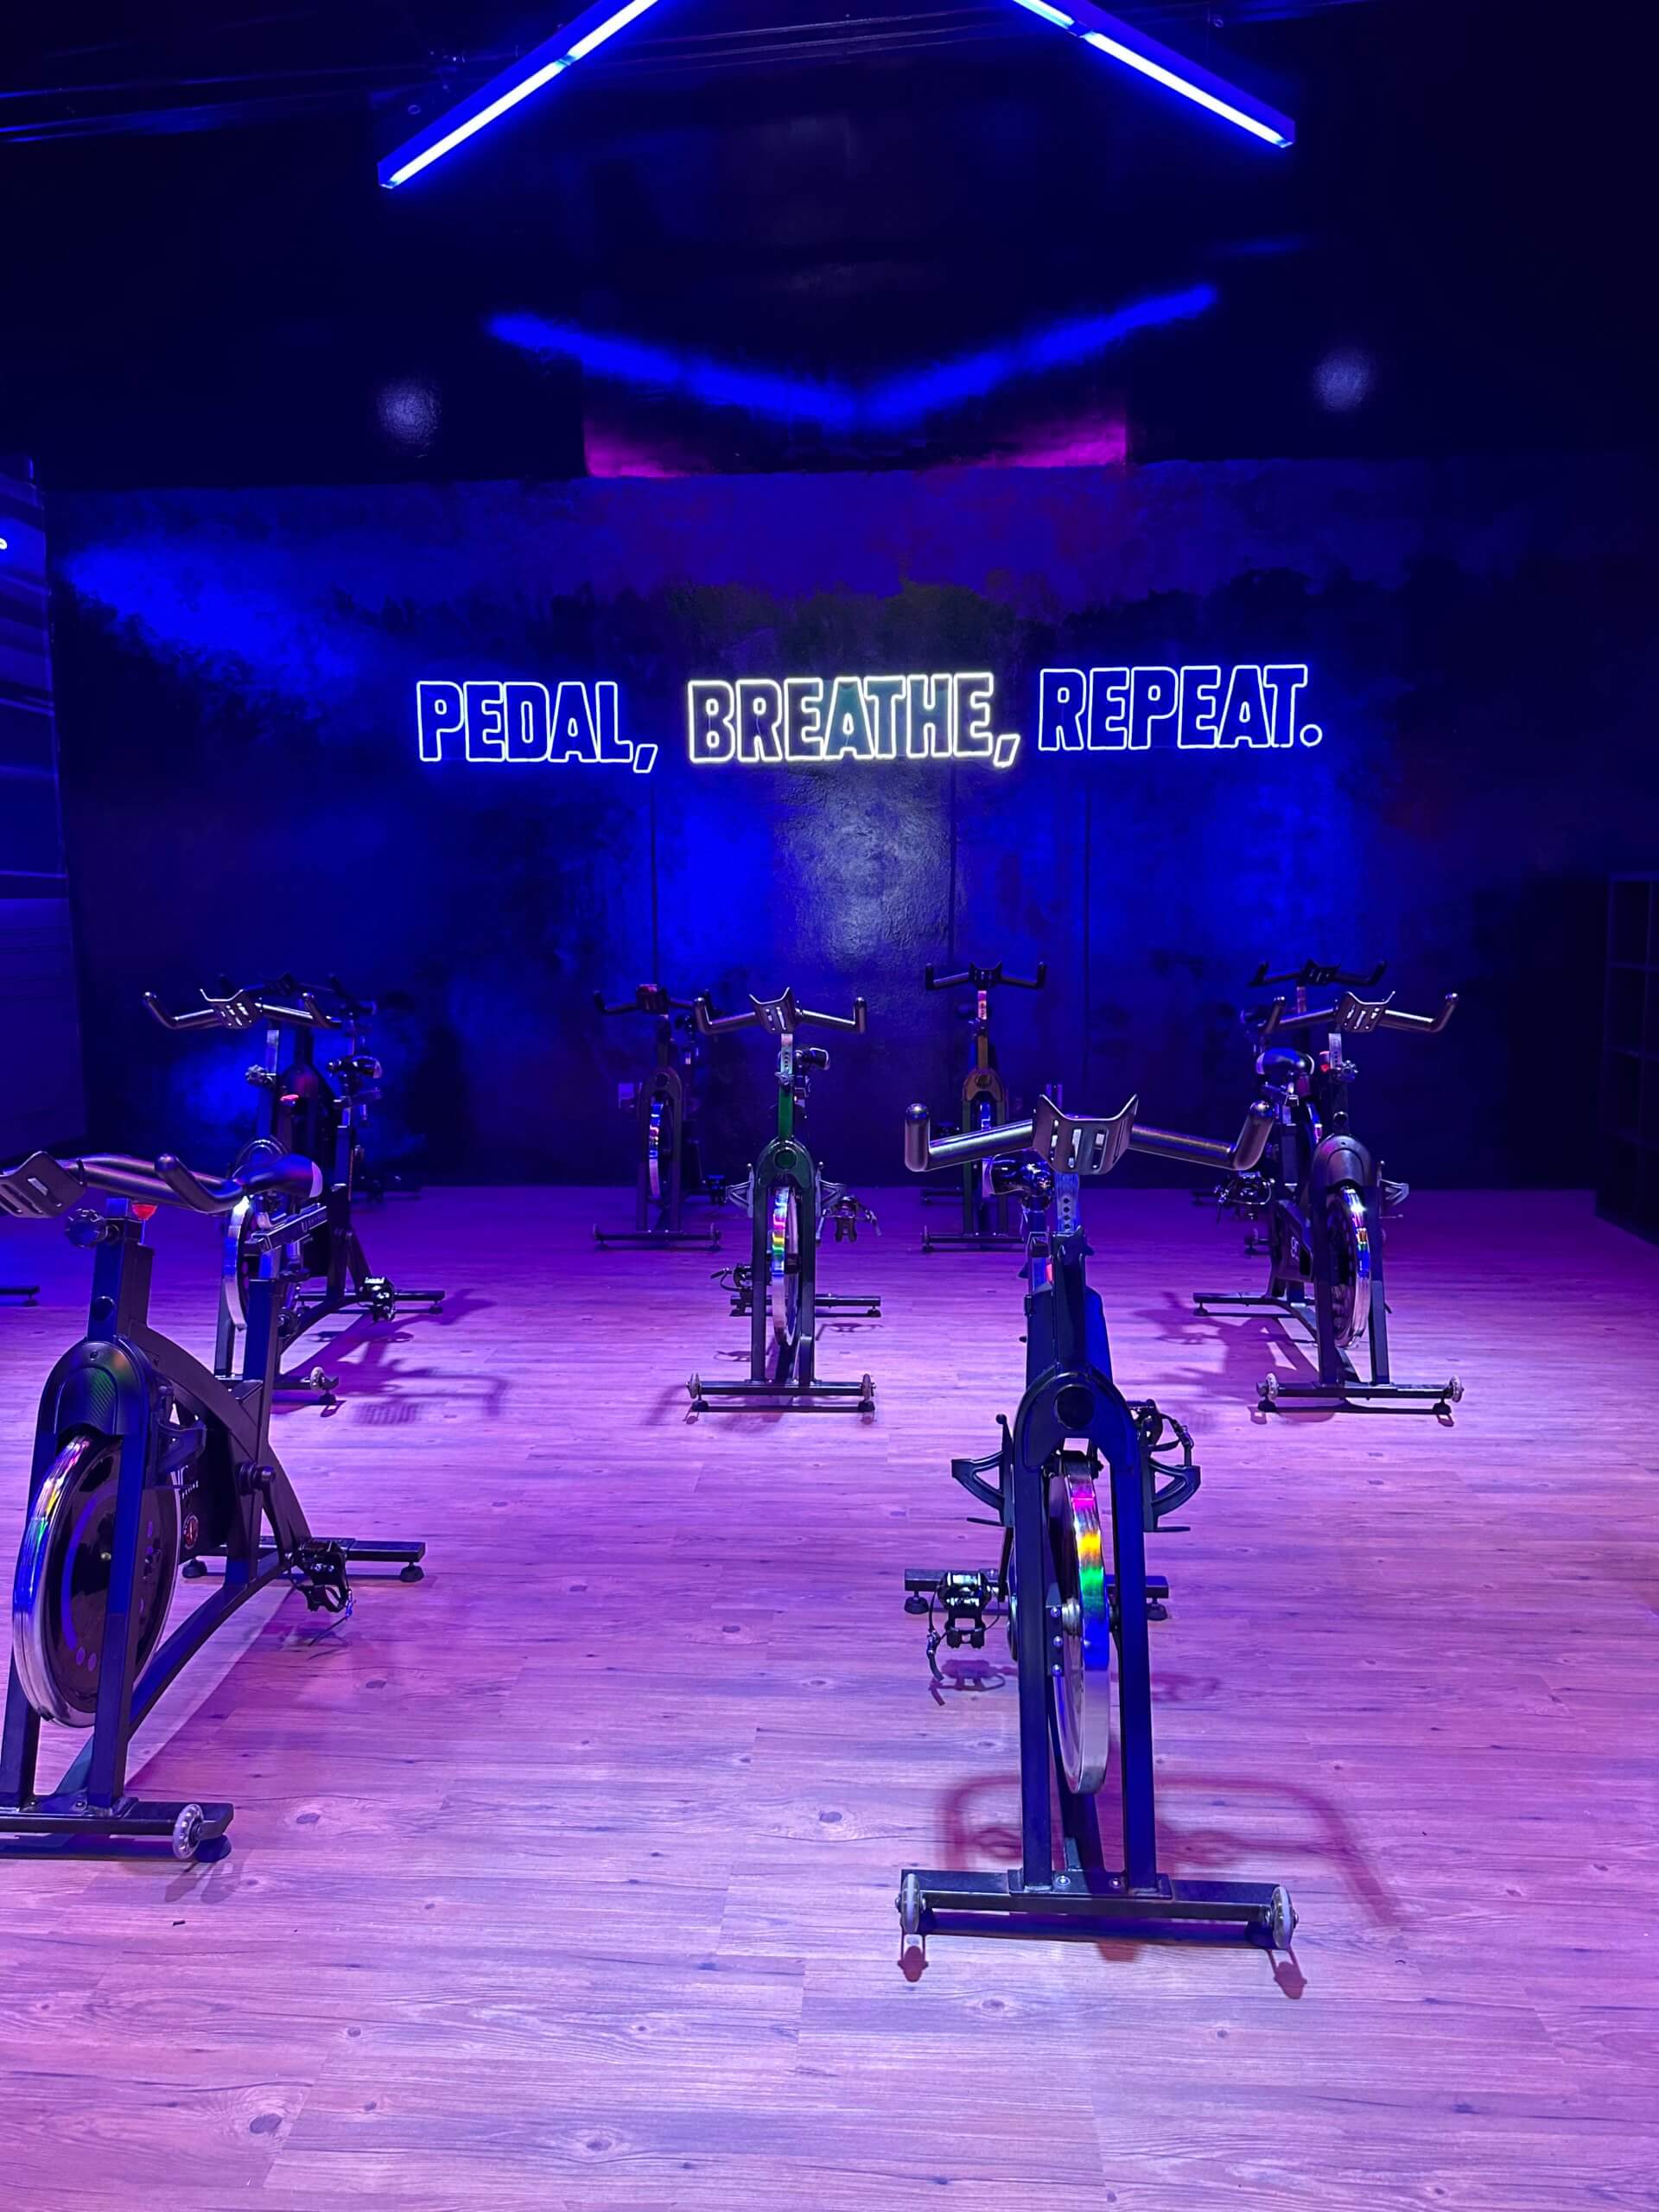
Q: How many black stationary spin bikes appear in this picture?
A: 9